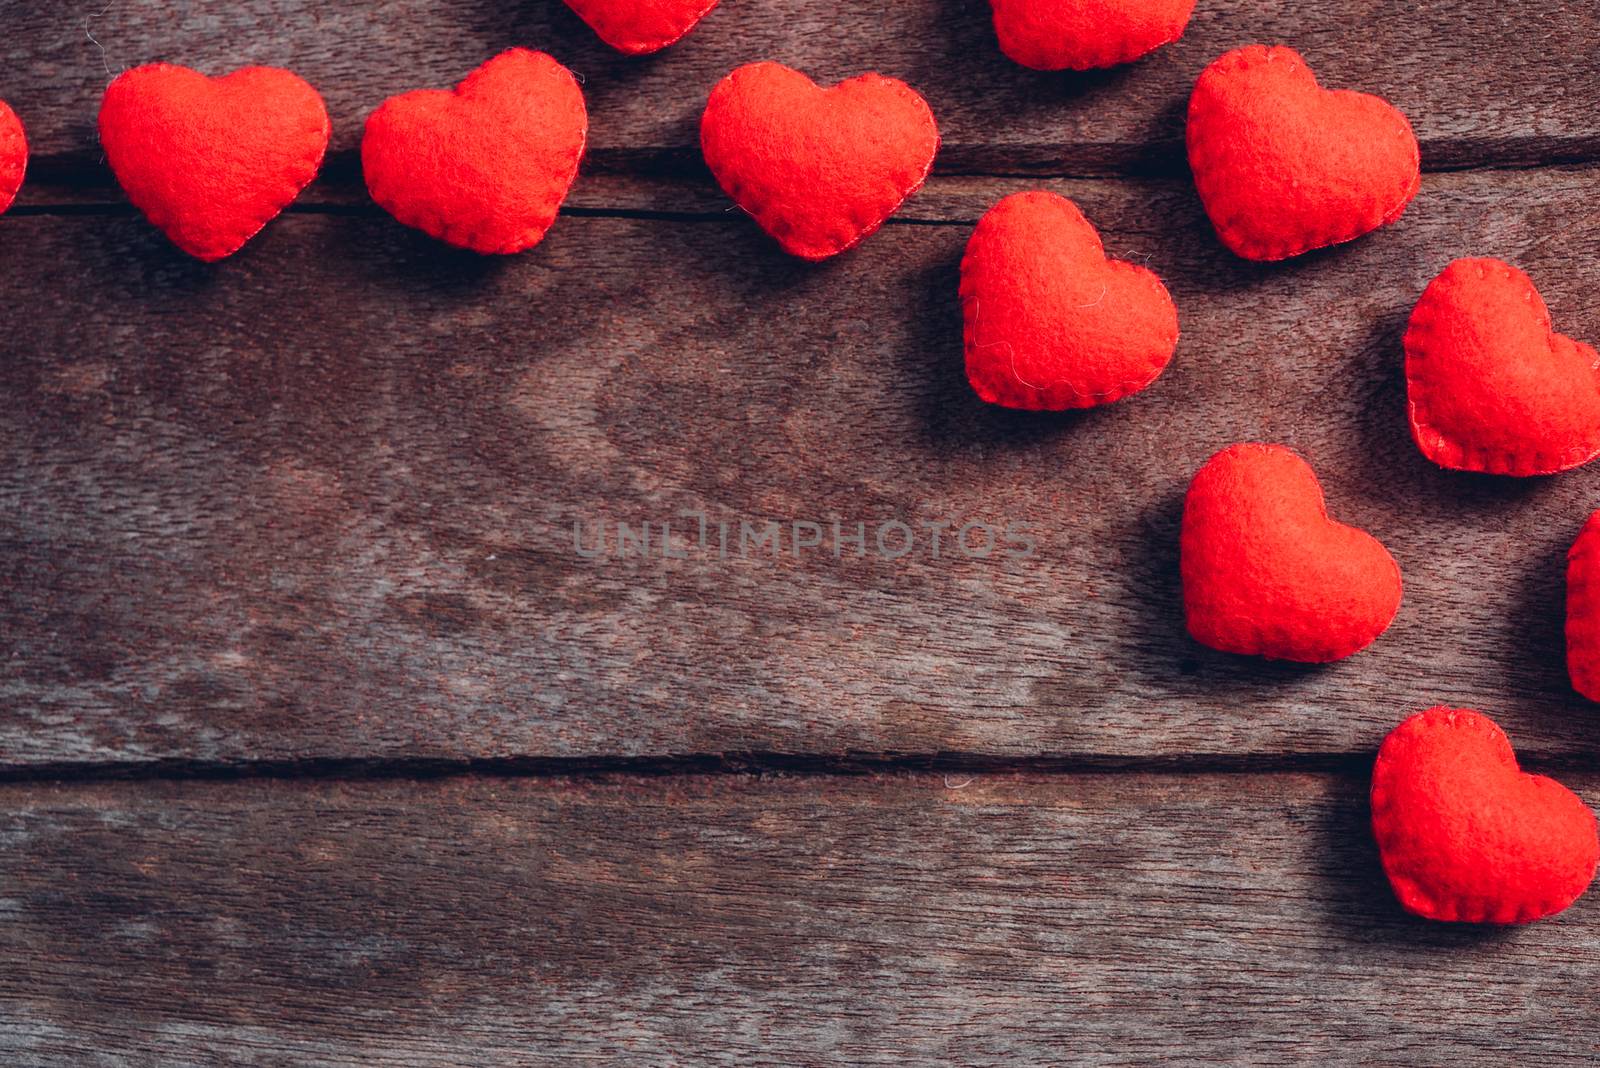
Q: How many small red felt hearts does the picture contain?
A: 12